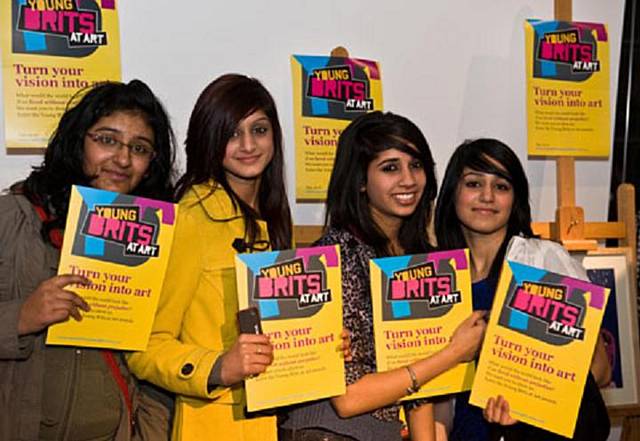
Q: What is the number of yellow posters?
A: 7